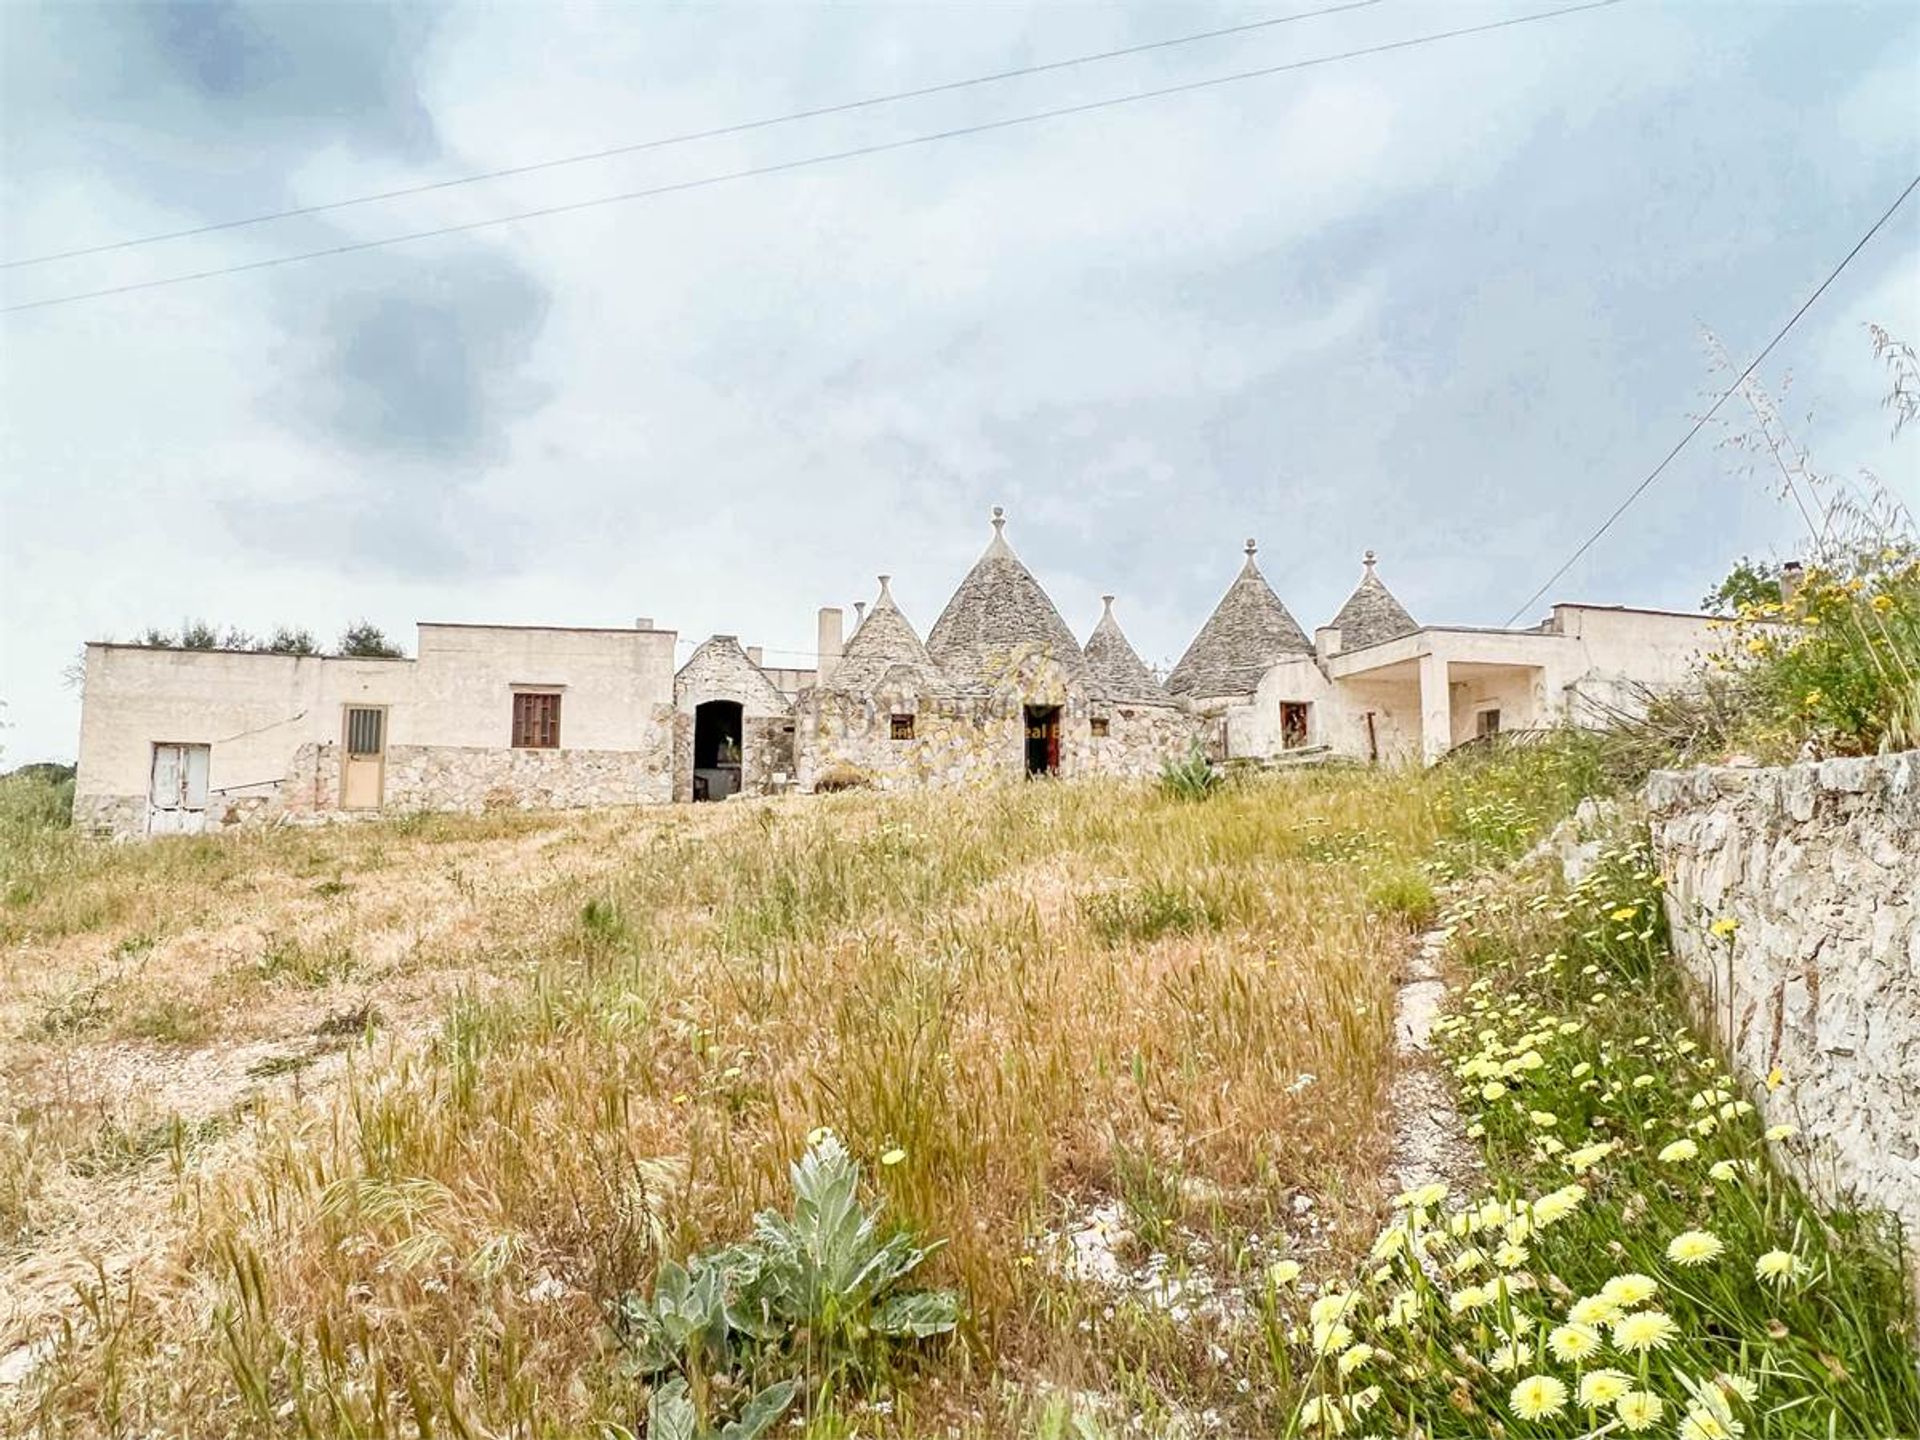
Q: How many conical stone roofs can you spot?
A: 6